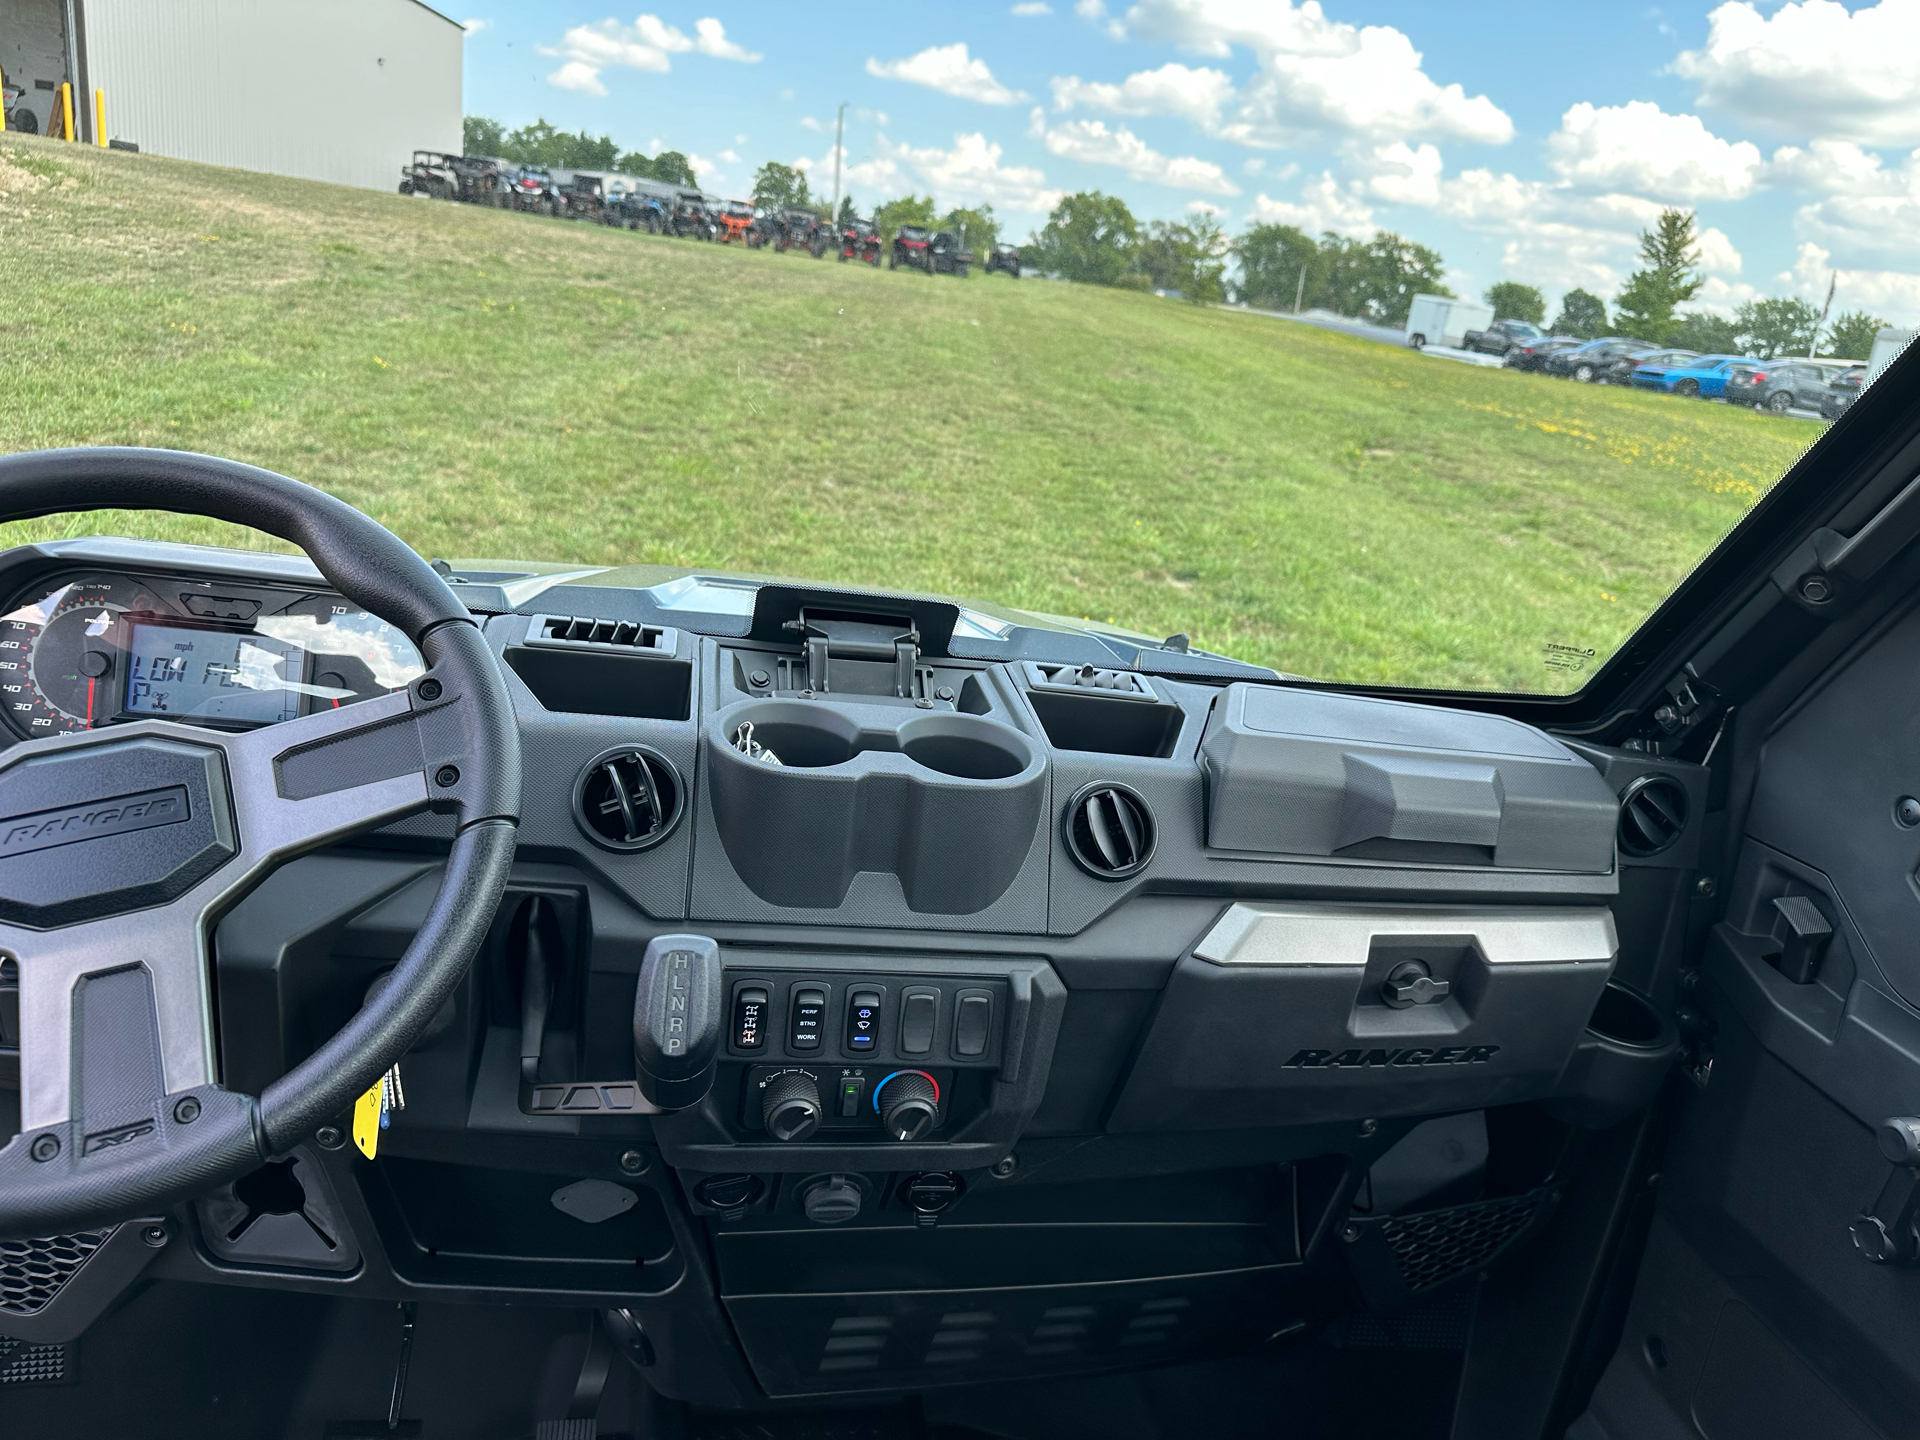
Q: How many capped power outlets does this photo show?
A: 3